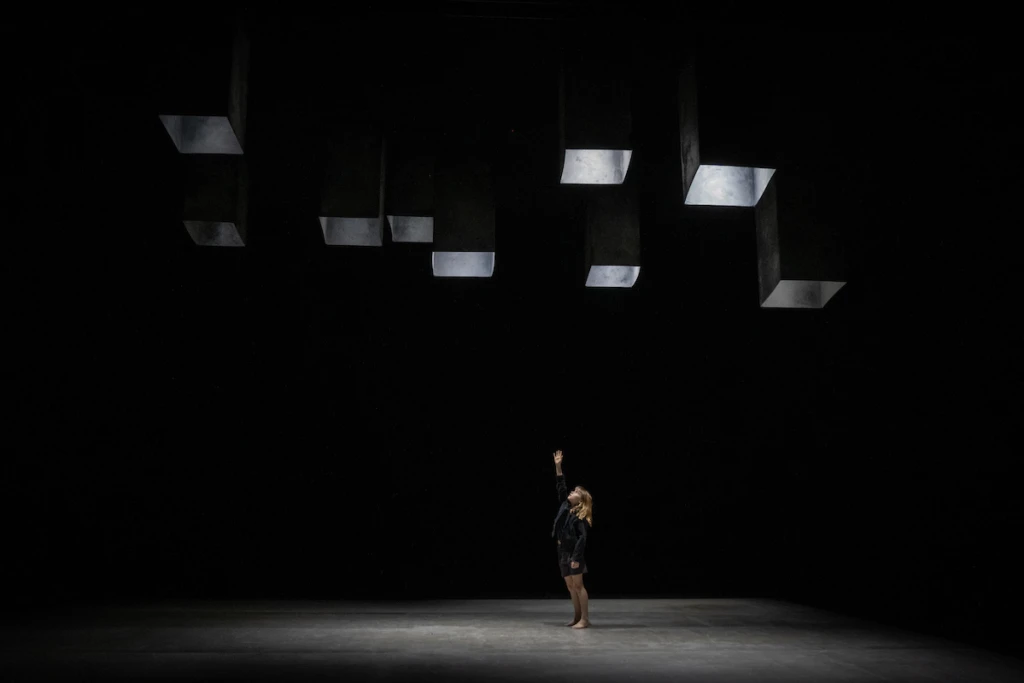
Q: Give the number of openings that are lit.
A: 9